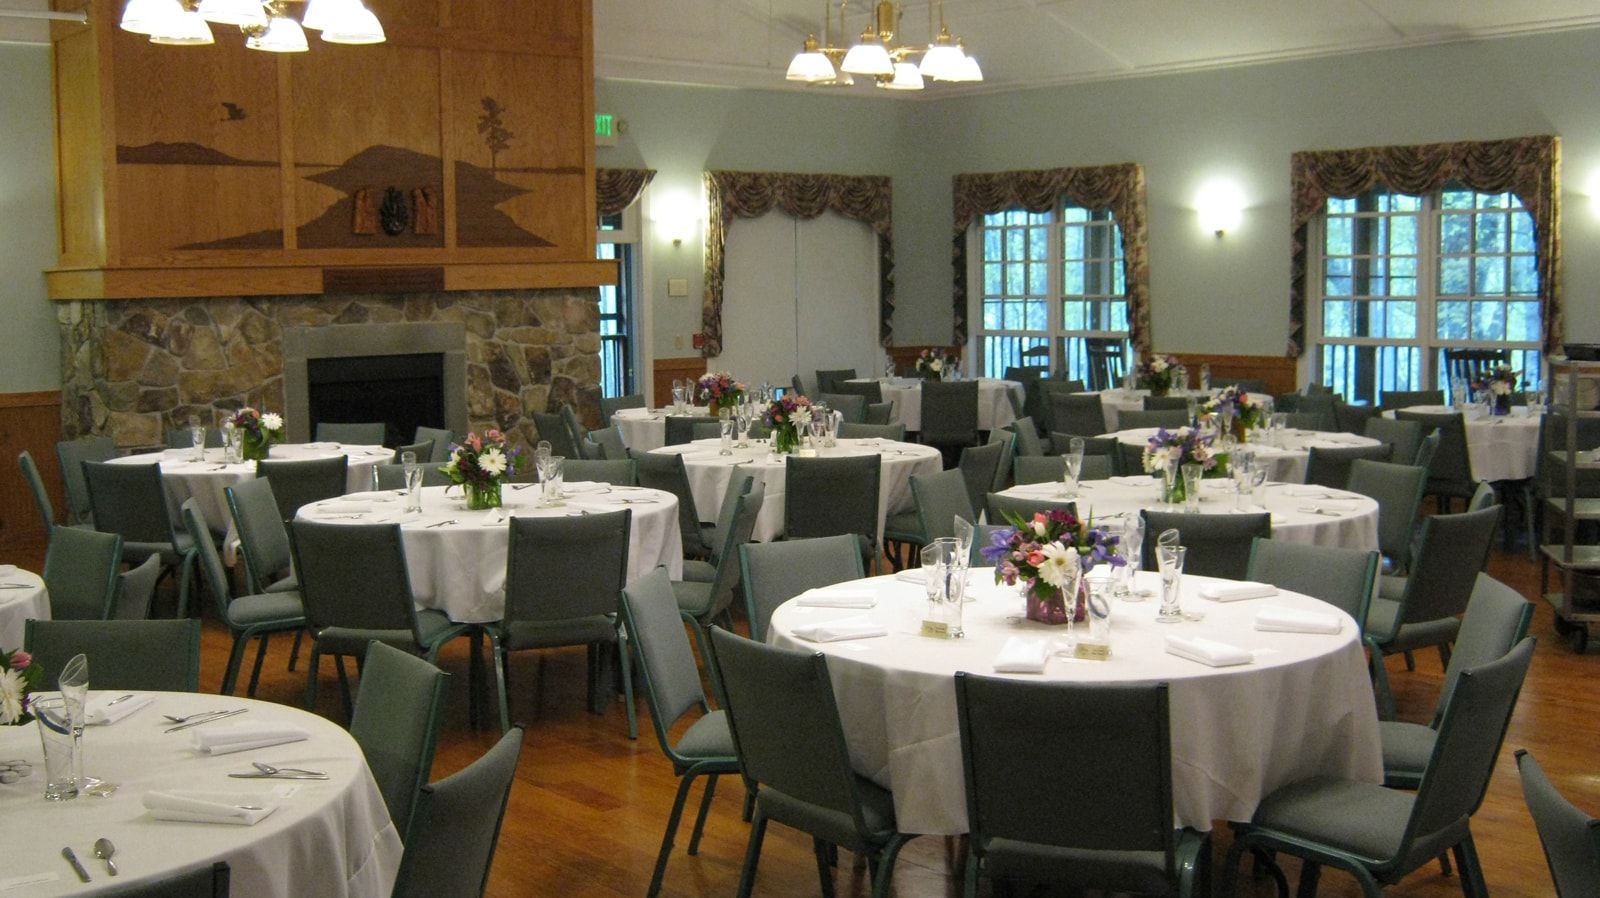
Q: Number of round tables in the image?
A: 12